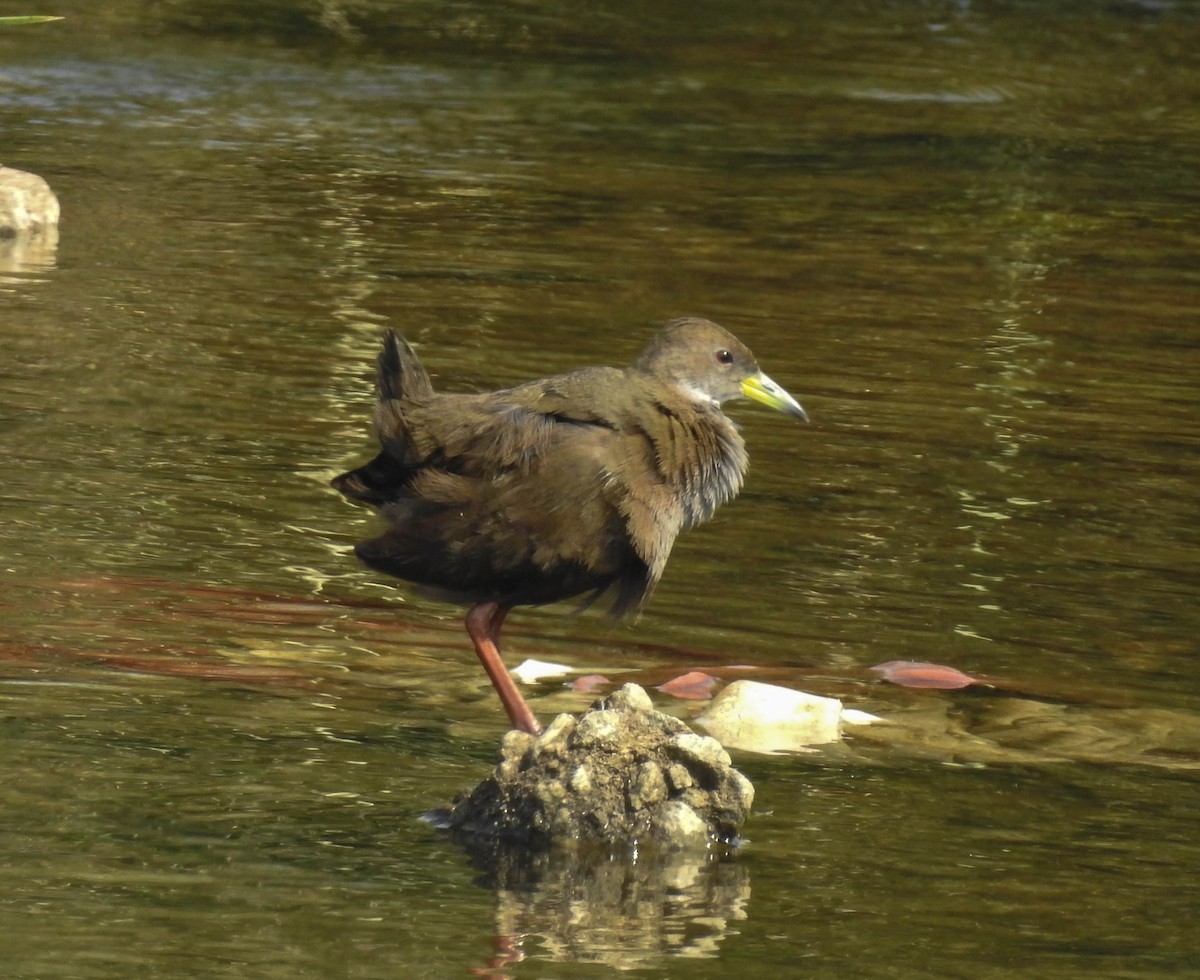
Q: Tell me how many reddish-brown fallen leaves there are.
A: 3